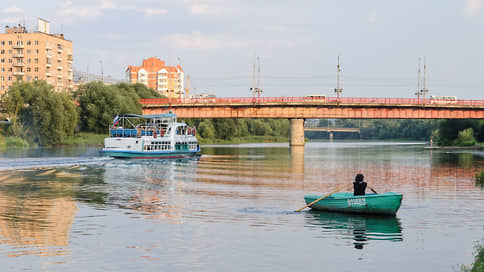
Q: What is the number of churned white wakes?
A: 1